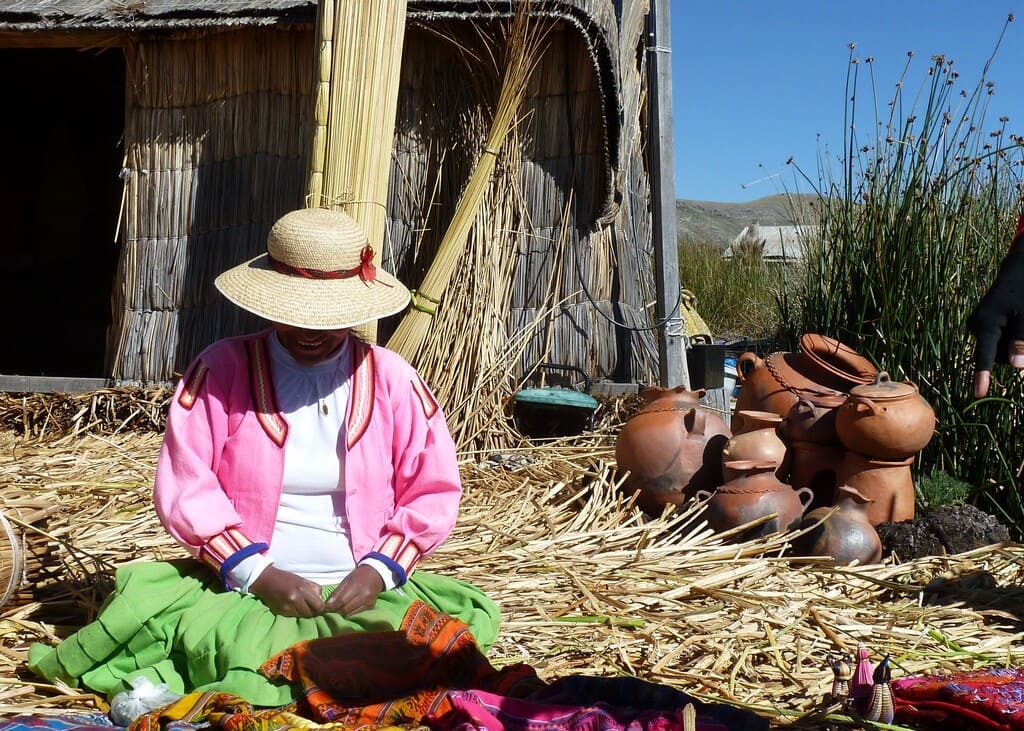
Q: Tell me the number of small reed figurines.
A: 3